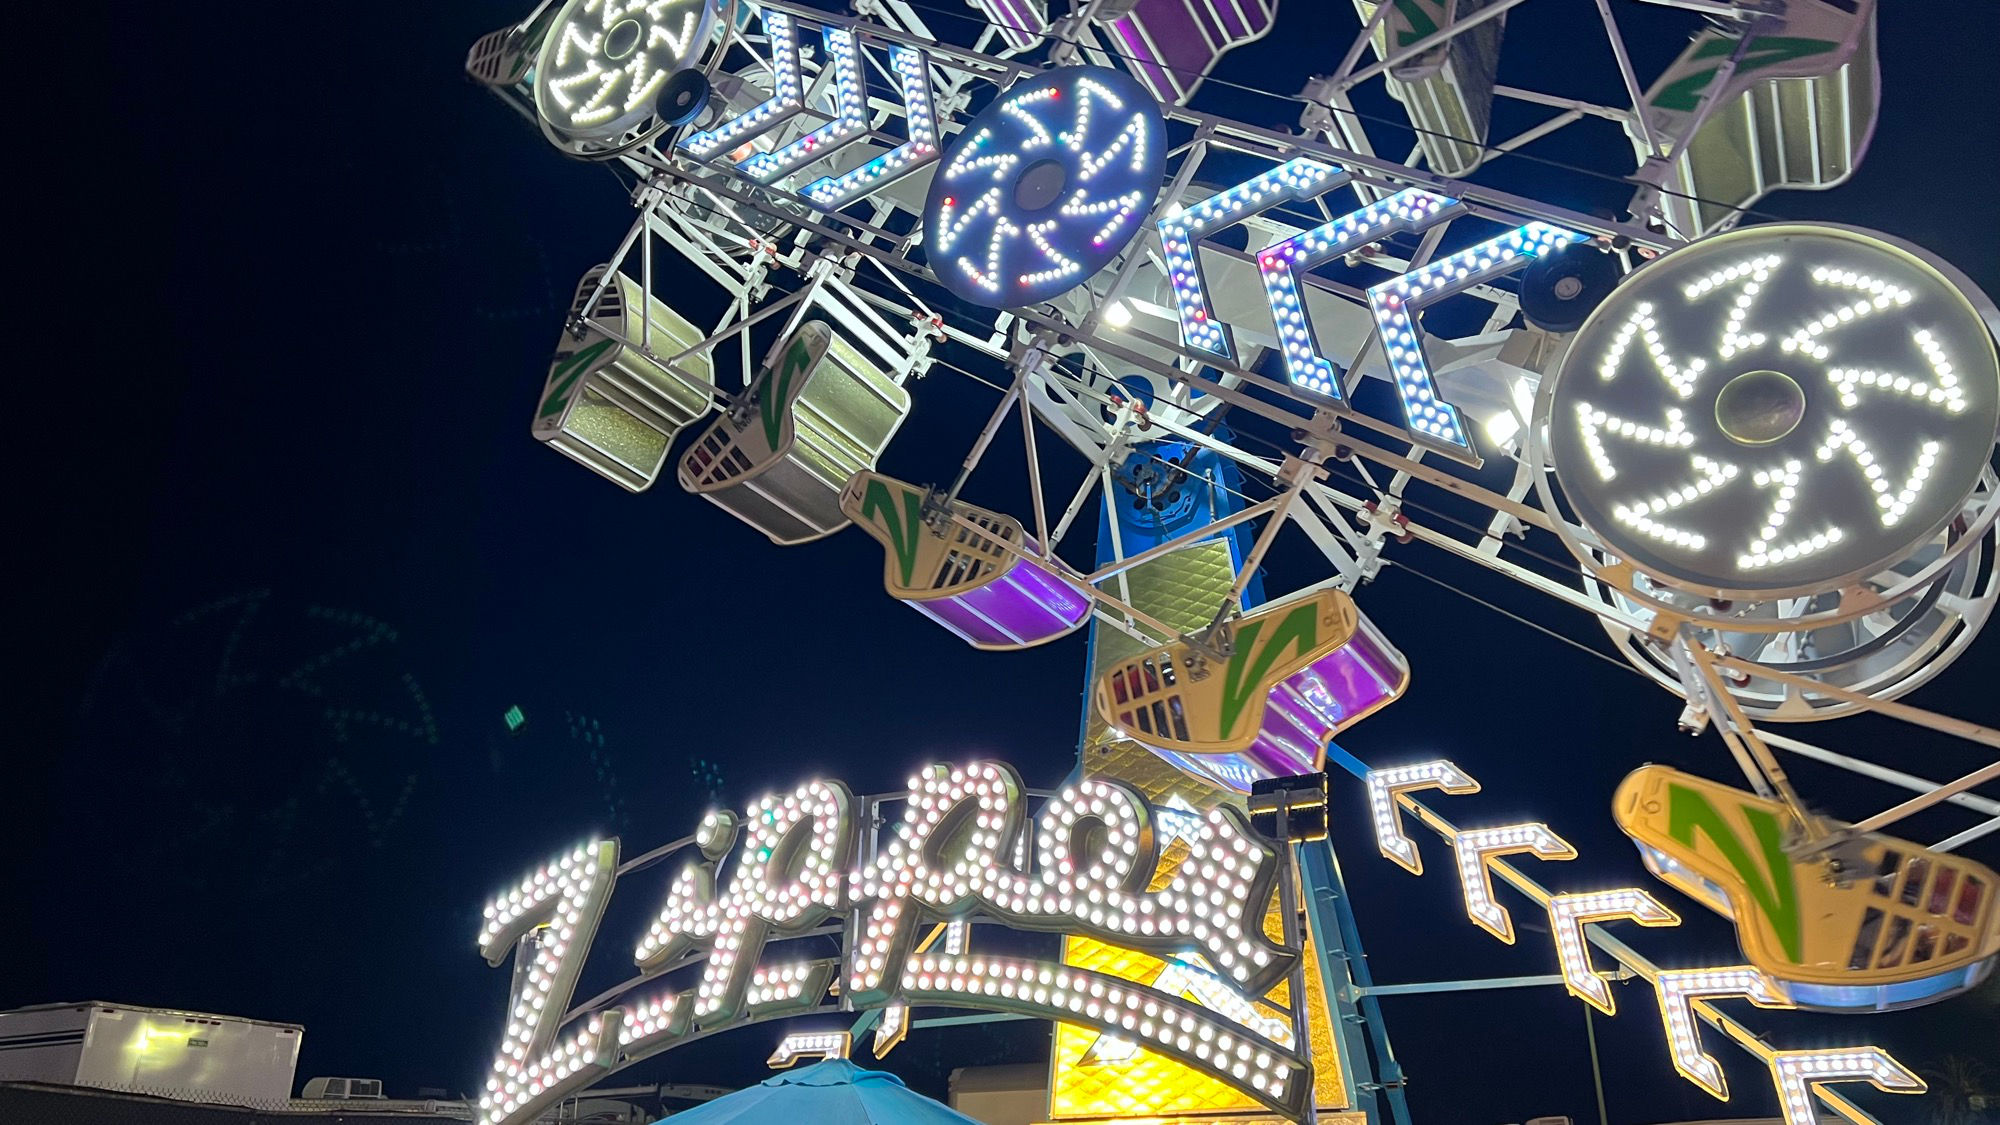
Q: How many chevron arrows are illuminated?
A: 11